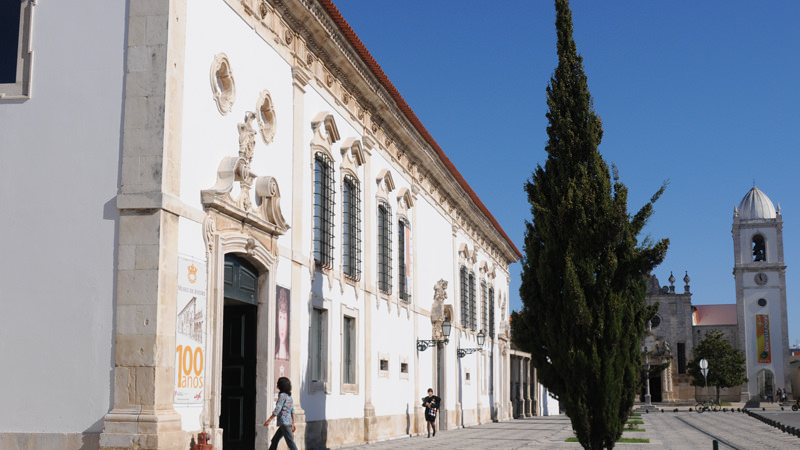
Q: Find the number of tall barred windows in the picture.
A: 8